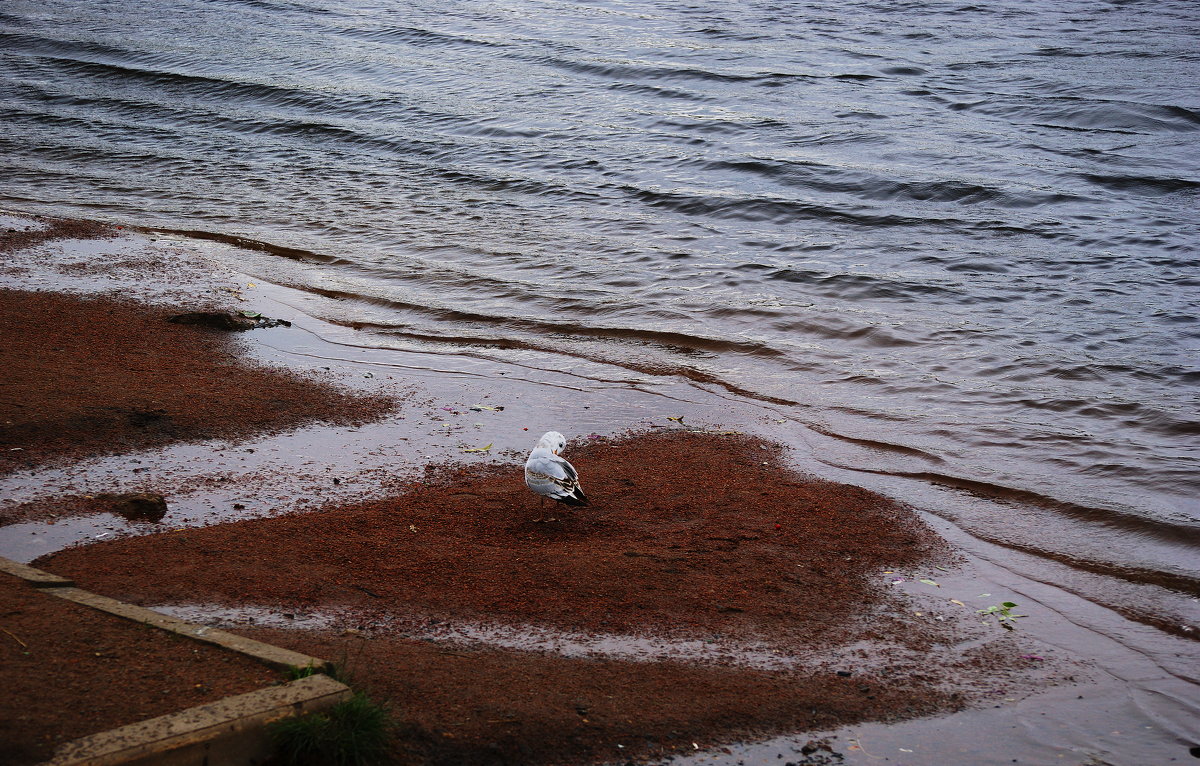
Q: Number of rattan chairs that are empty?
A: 0